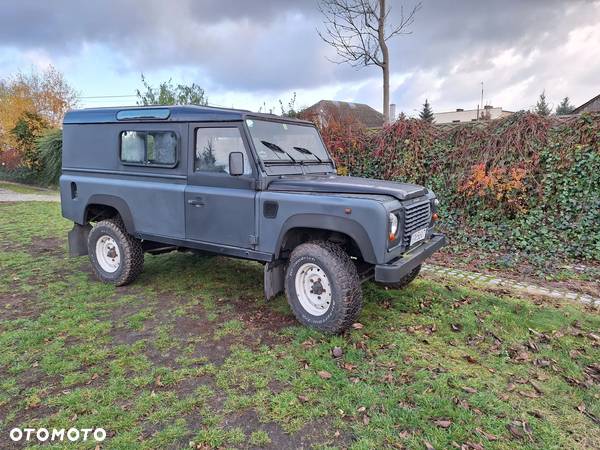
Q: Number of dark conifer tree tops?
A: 3